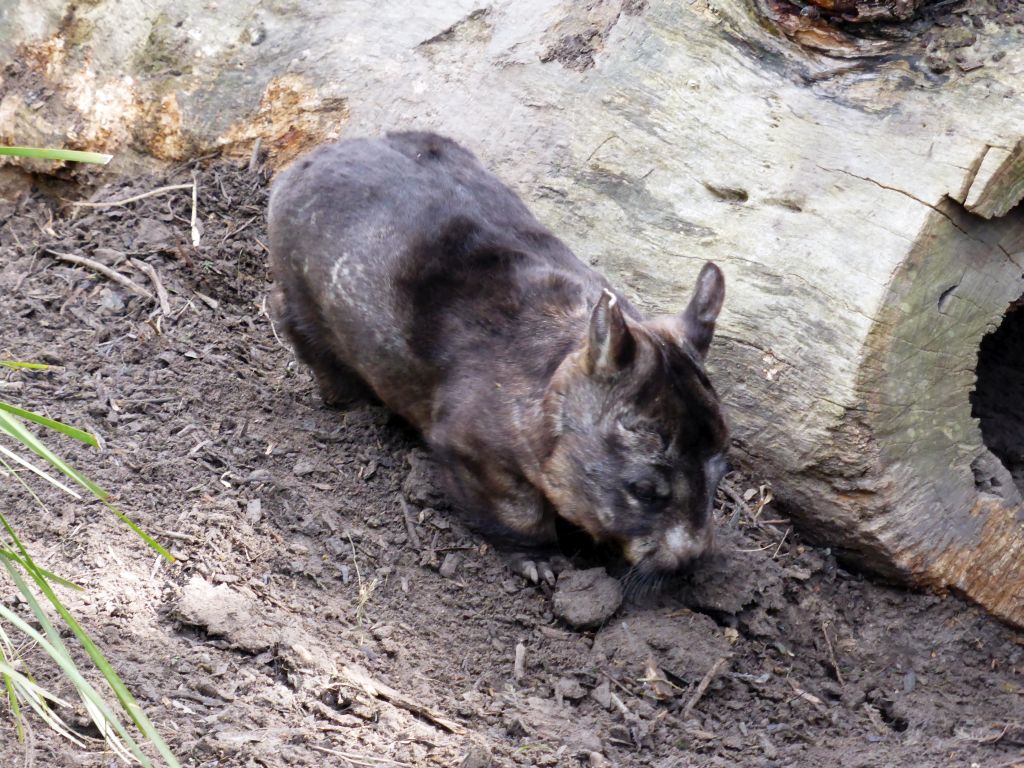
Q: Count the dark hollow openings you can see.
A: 1